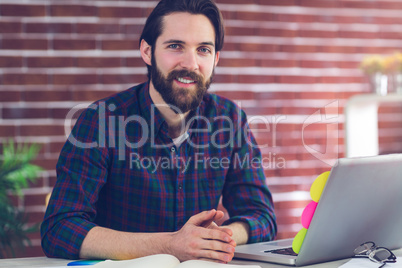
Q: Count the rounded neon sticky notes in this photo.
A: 3